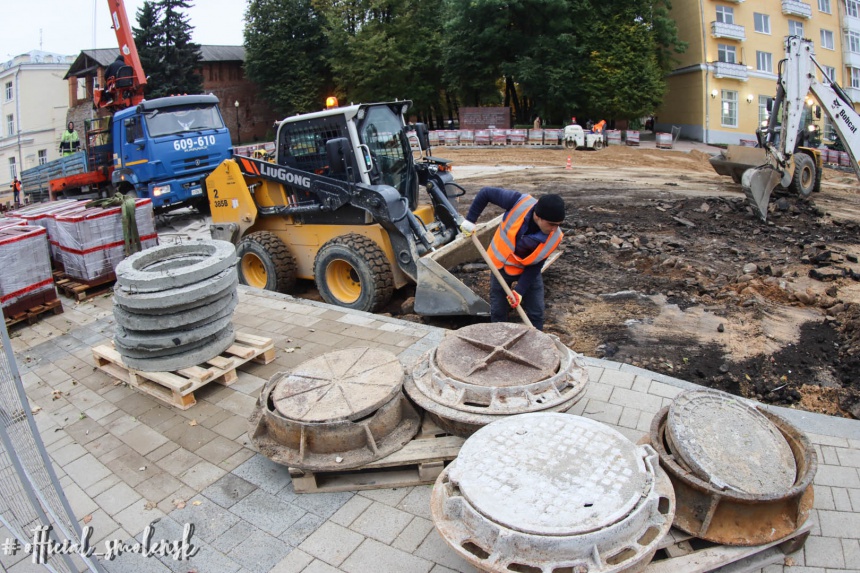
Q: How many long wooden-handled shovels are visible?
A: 1